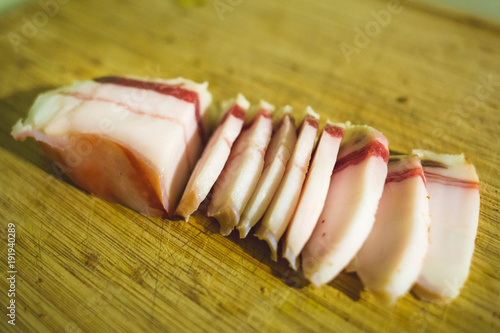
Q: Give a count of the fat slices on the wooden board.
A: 8